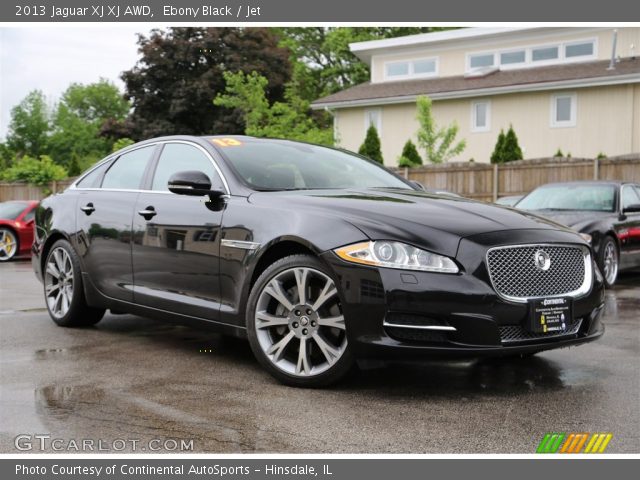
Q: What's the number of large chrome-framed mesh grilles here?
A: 1